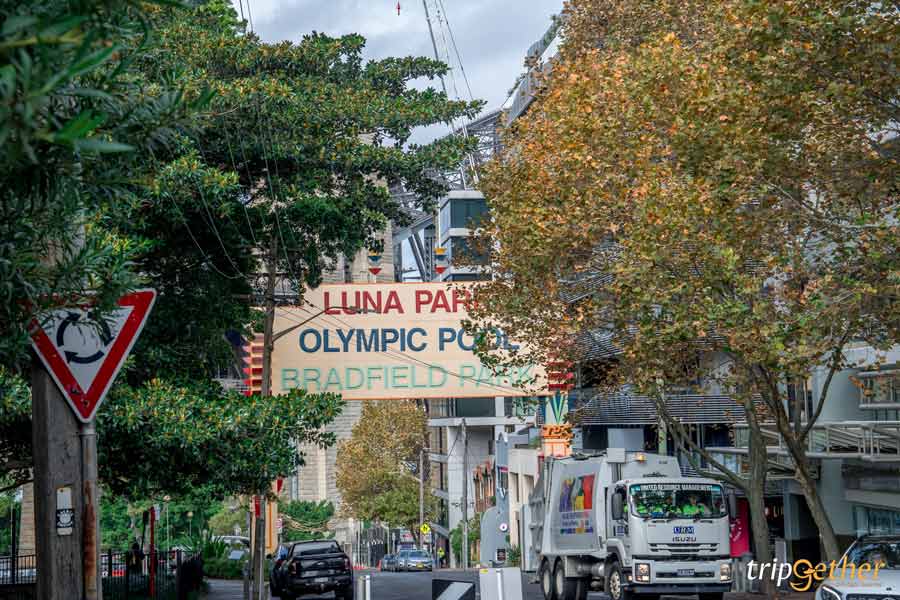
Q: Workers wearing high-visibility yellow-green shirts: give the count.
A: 3